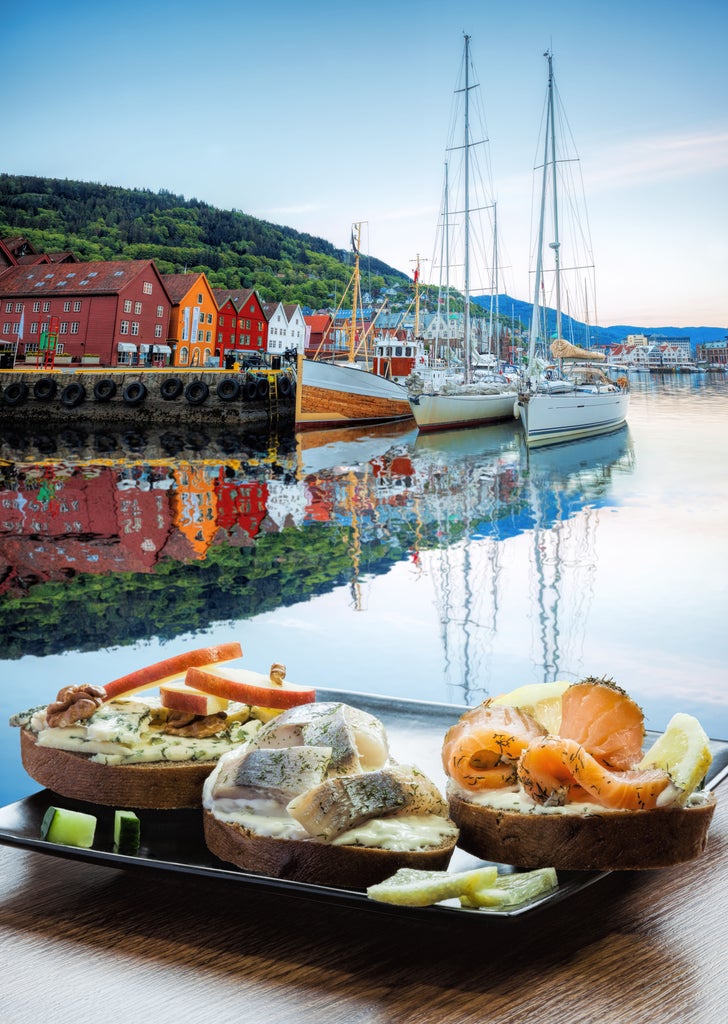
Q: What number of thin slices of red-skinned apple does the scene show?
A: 3